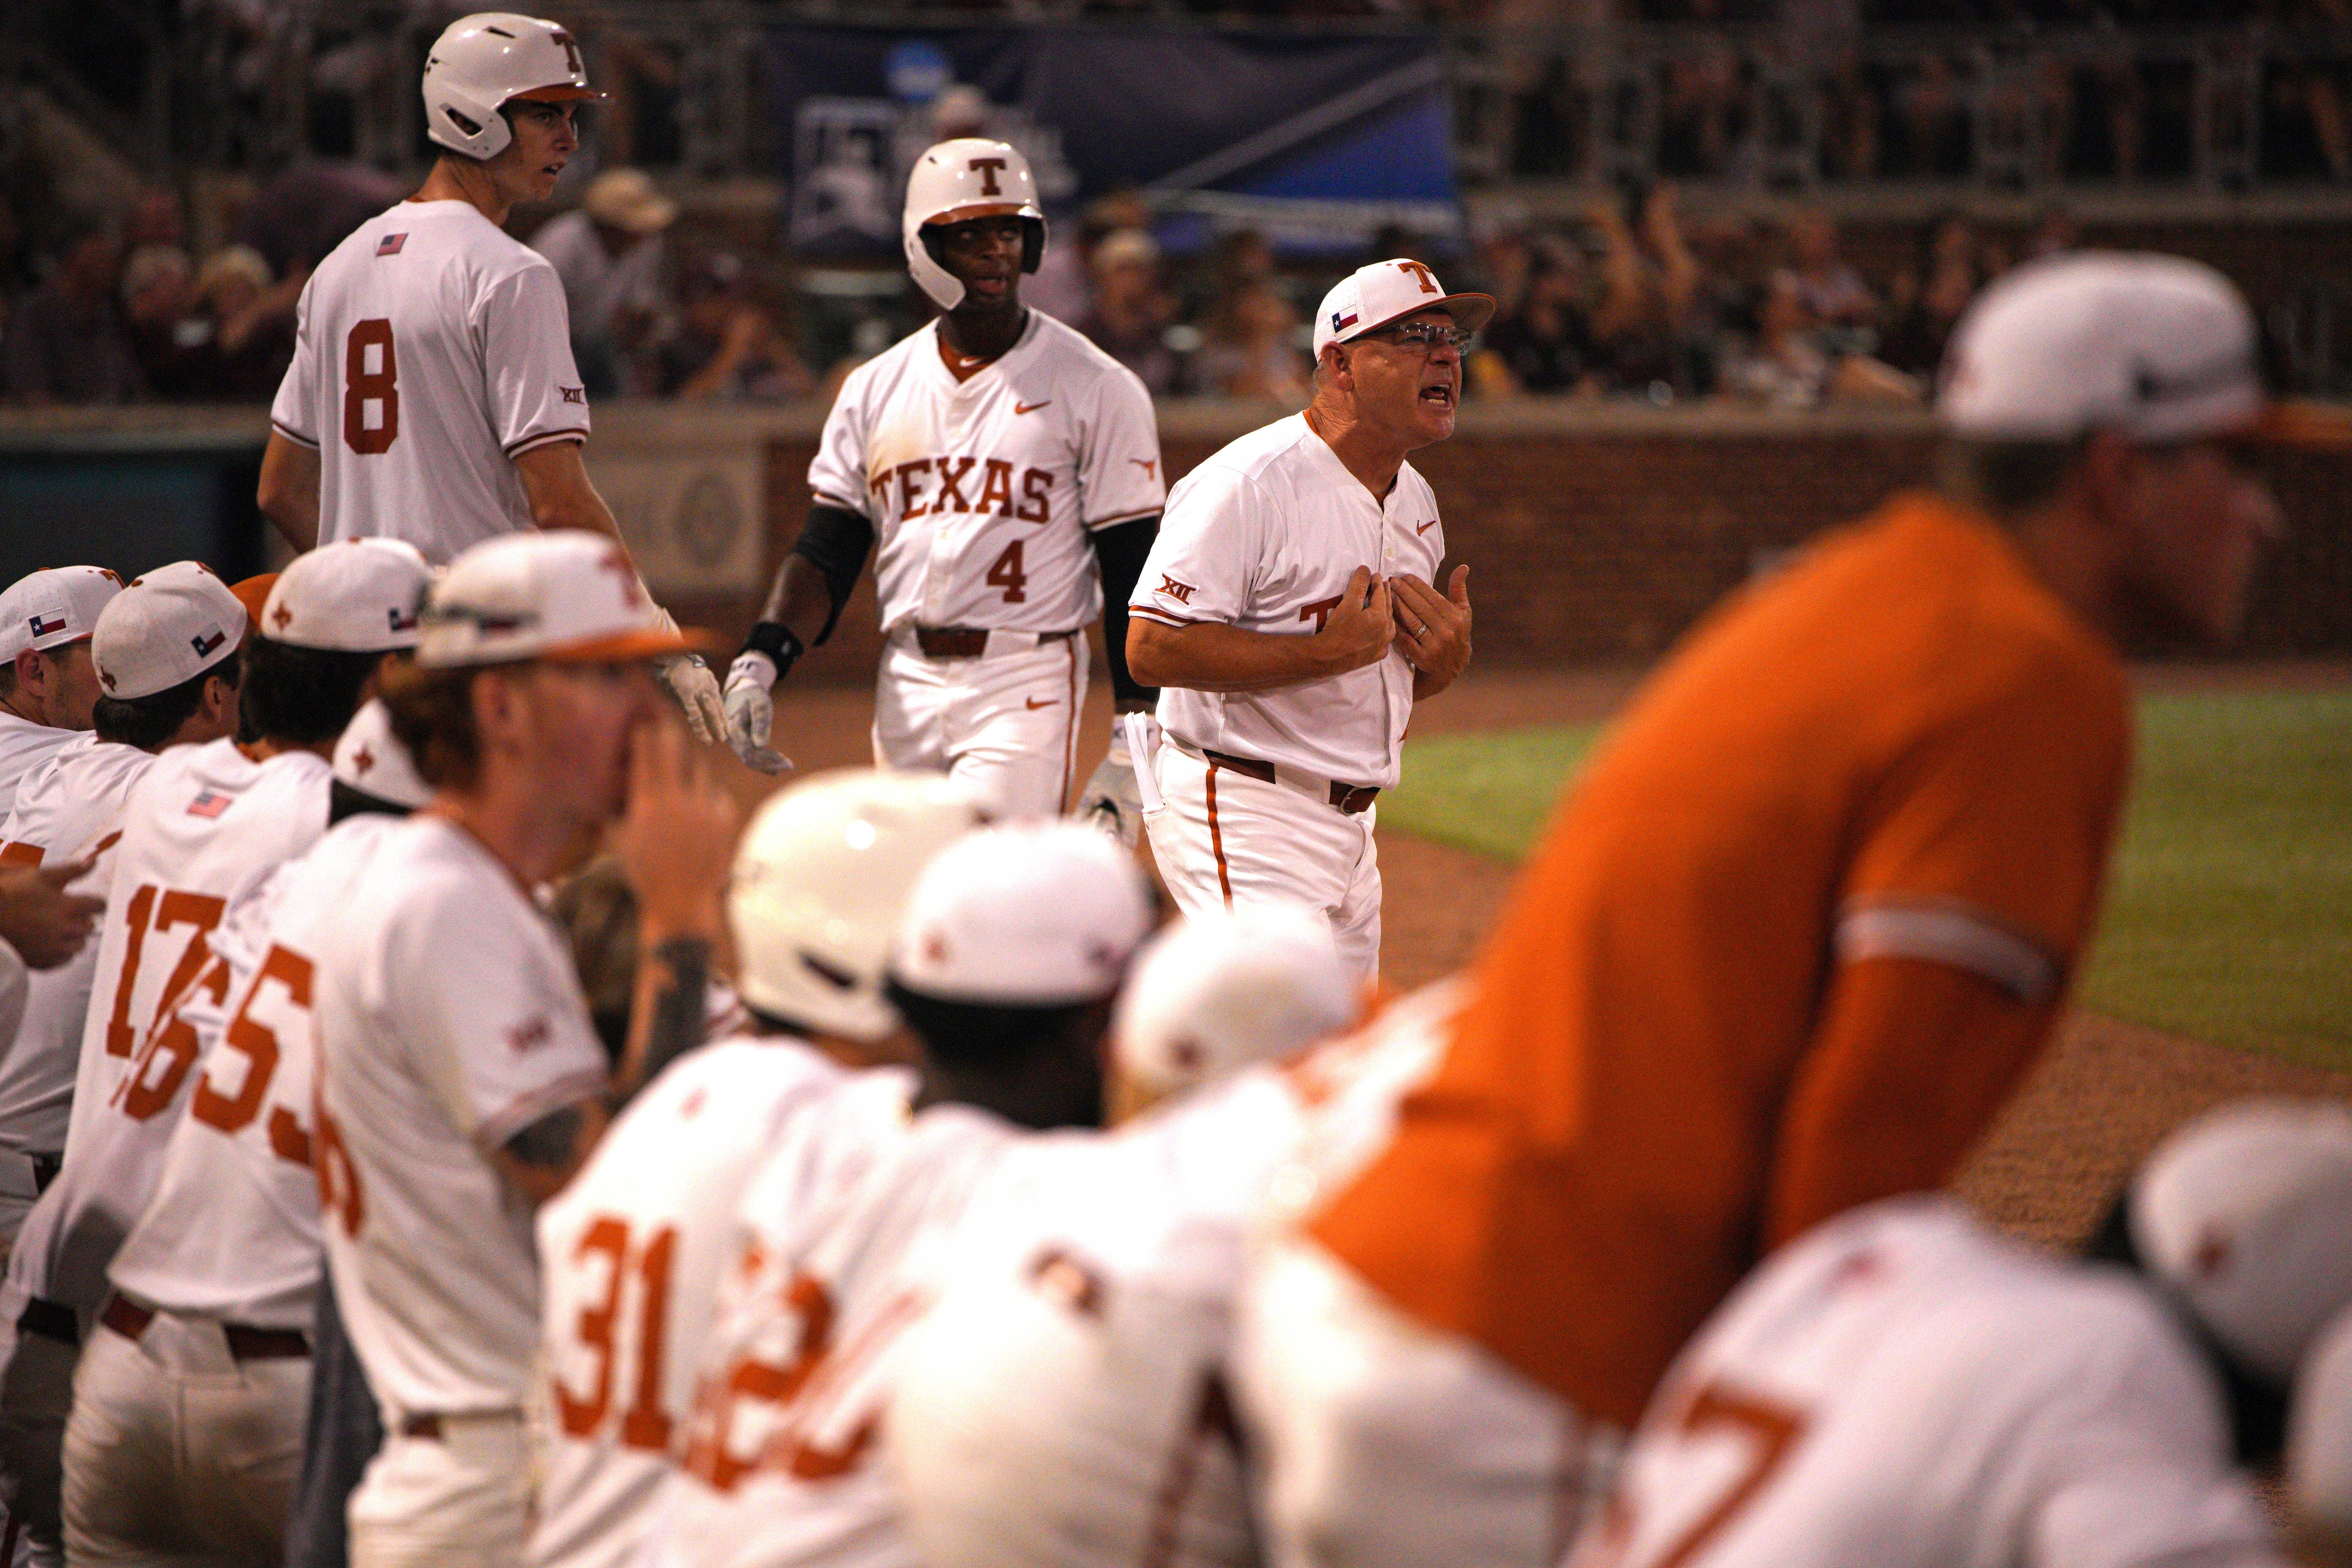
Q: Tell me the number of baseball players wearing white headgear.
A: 12